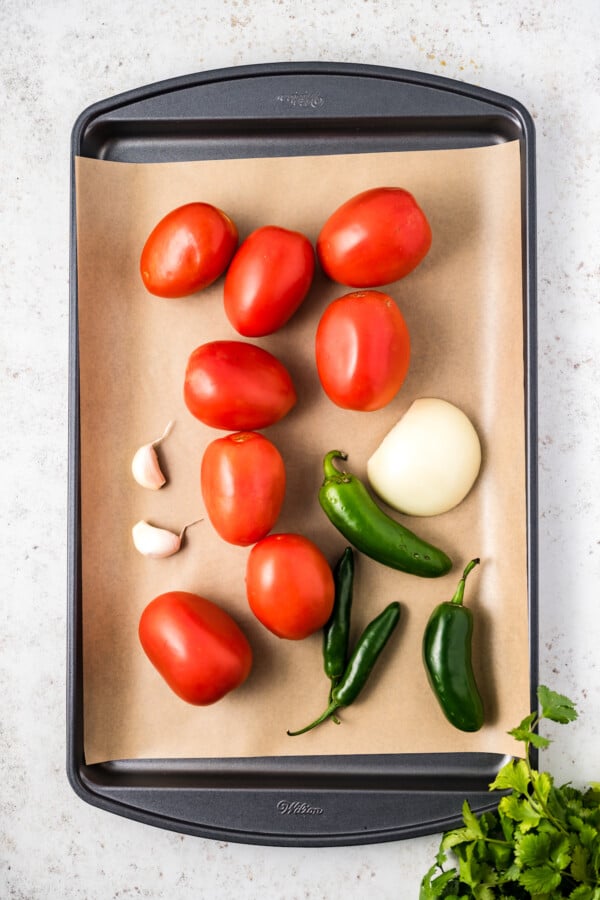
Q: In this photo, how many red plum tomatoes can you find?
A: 8